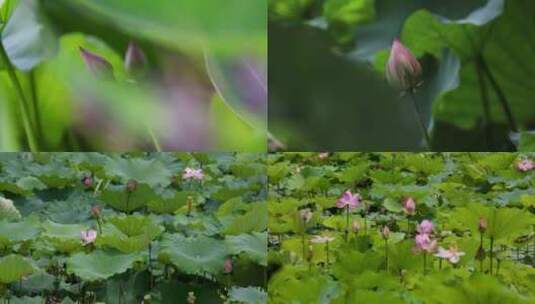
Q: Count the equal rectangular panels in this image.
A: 4